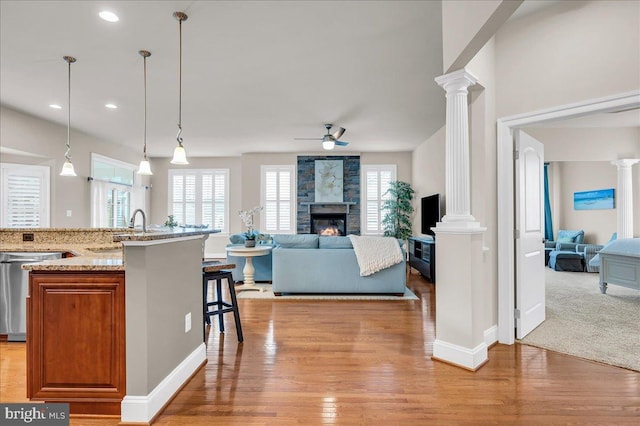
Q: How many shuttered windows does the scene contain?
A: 4